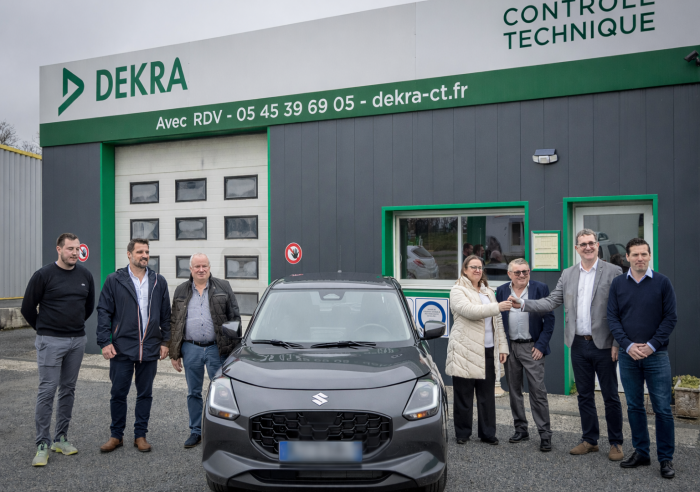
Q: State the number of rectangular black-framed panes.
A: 10